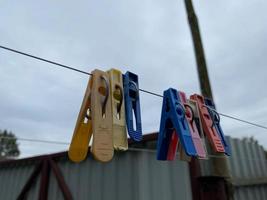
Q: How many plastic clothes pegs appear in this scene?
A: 8